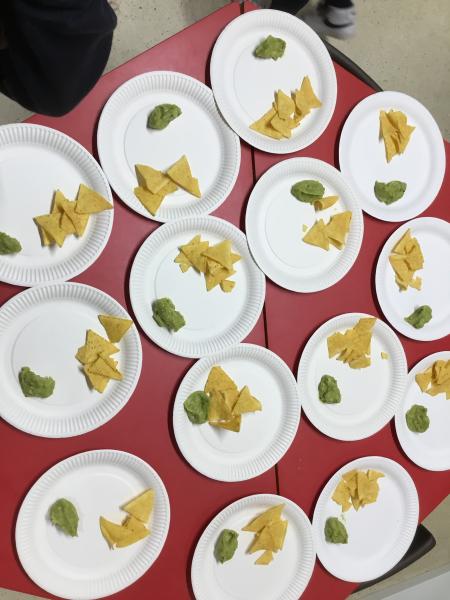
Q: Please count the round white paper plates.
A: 14